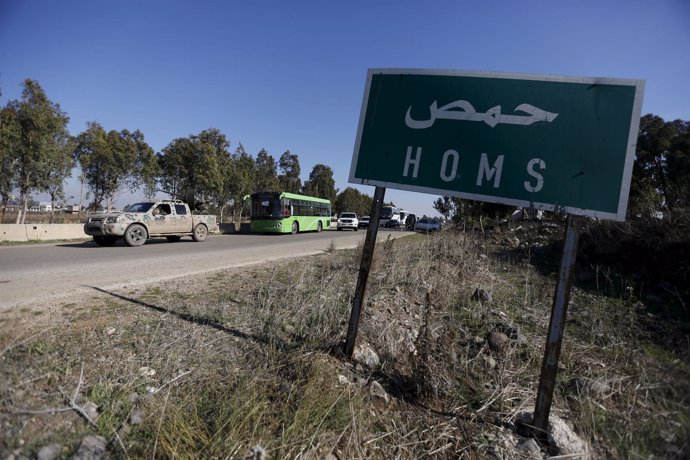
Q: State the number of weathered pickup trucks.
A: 1